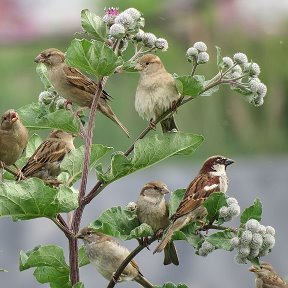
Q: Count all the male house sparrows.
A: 1